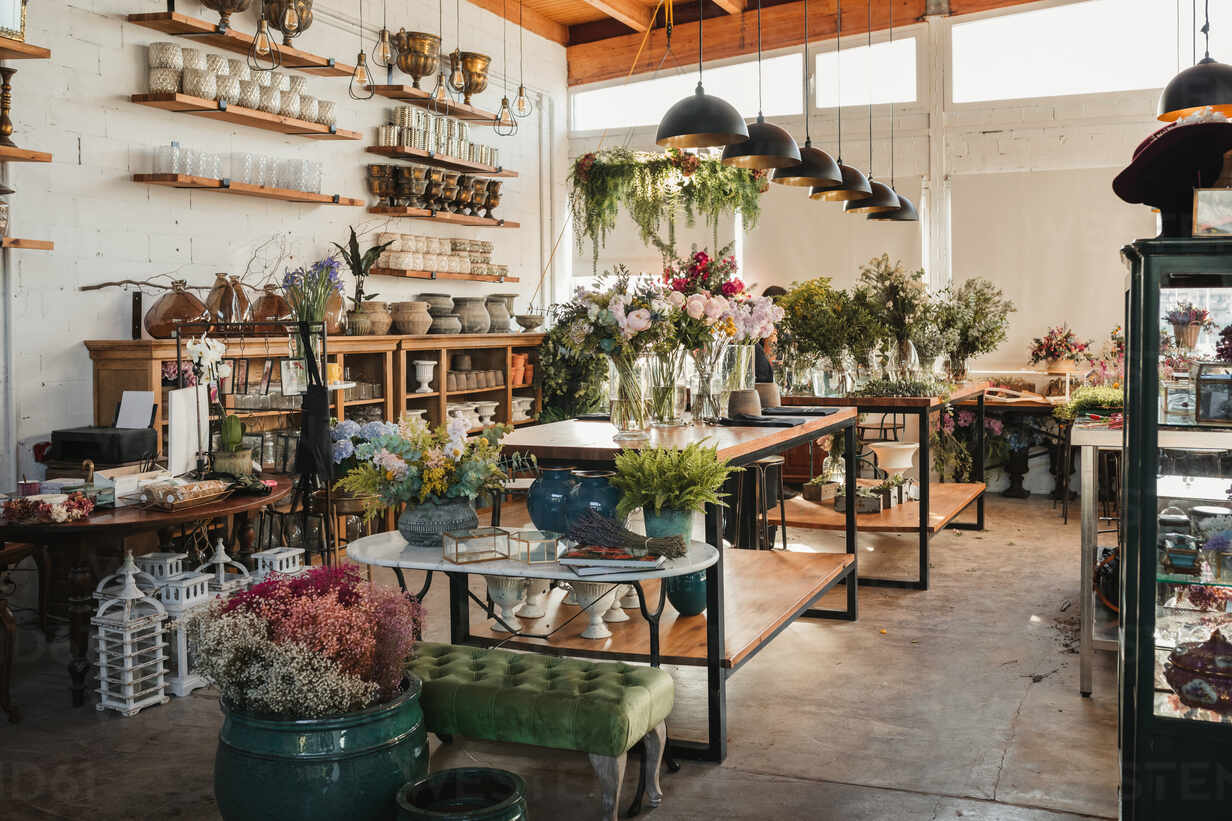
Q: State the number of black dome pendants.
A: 7